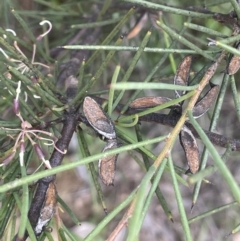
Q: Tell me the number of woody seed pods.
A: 8